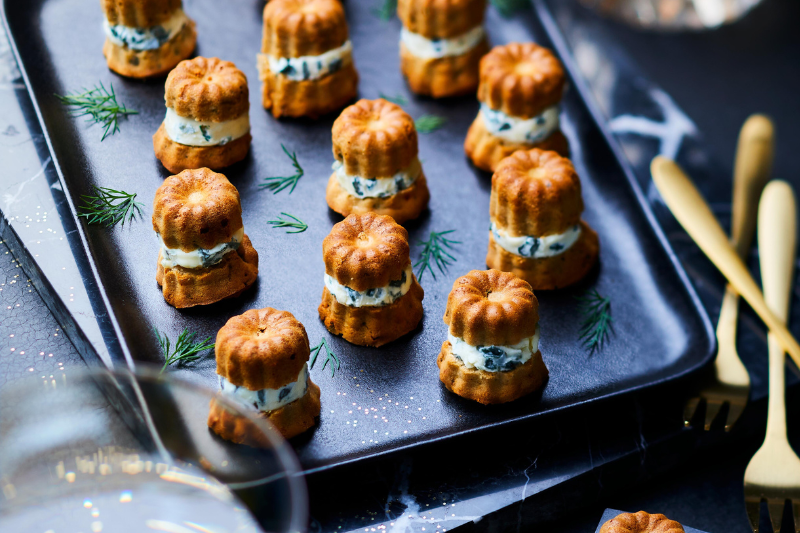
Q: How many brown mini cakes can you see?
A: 12